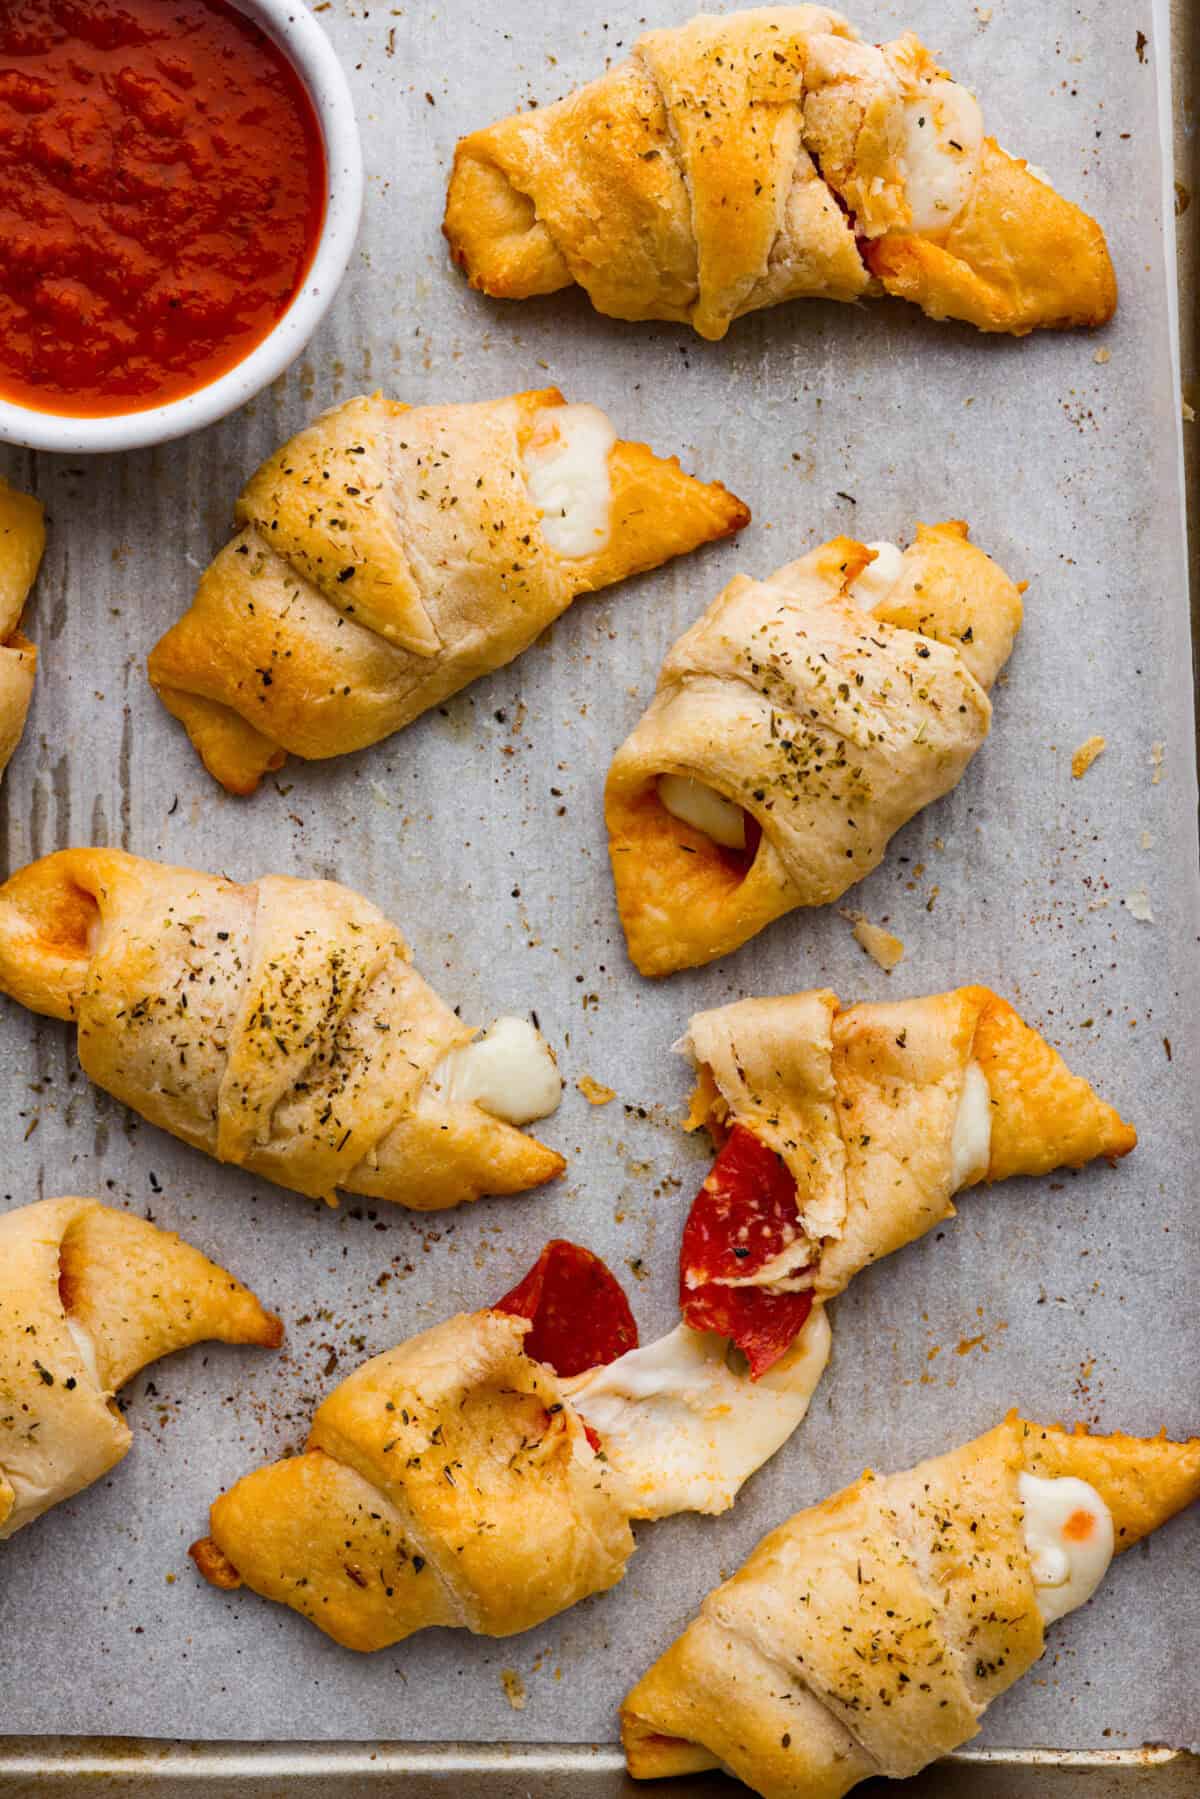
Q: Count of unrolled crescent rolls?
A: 0